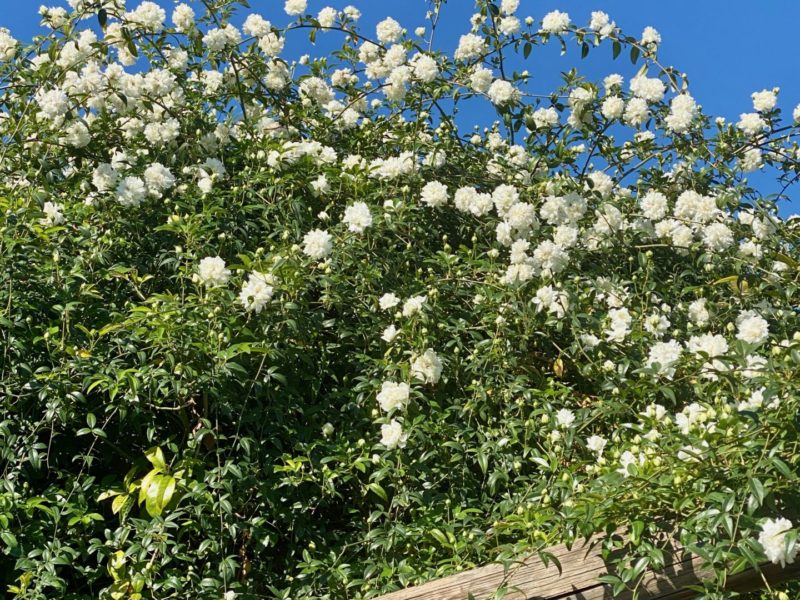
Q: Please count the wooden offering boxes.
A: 0